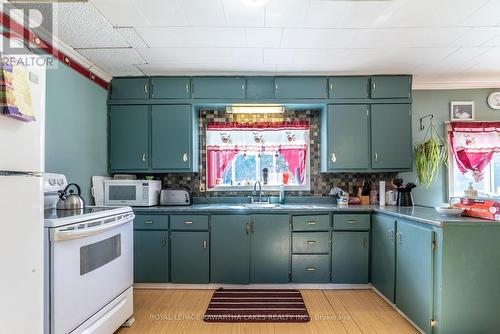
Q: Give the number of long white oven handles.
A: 1